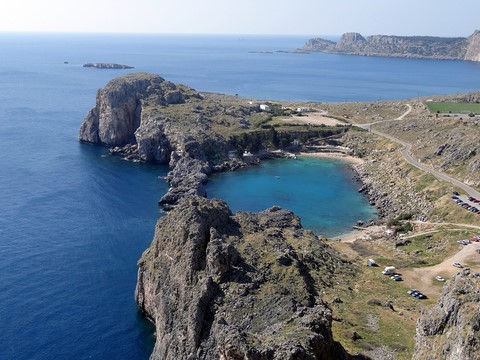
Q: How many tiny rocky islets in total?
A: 2